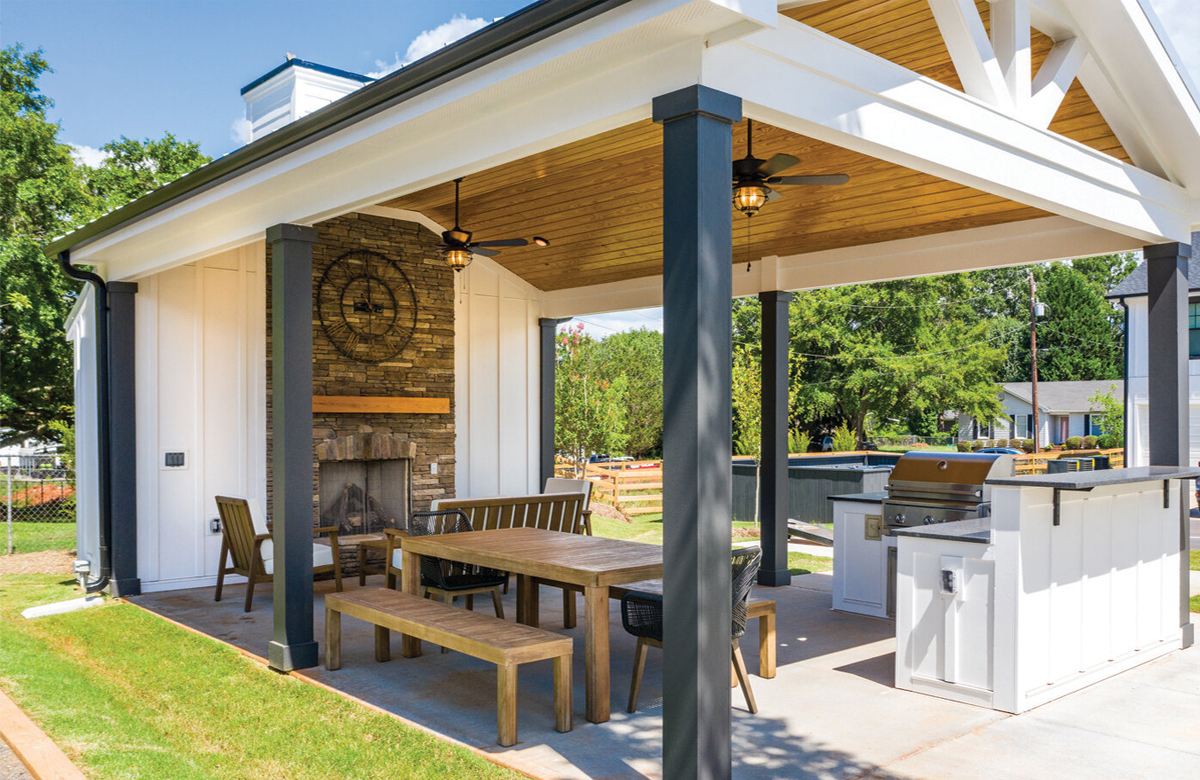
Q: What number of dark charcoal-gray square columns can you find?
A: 6